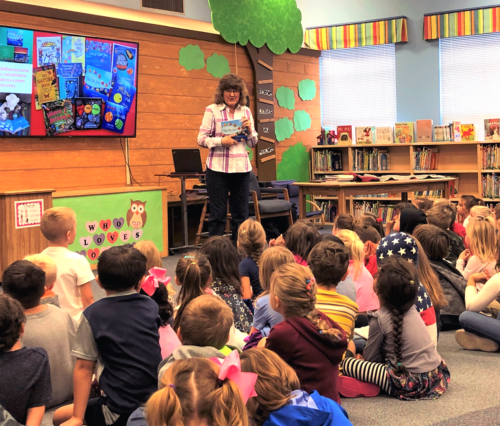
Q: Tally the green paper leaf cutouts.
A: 6